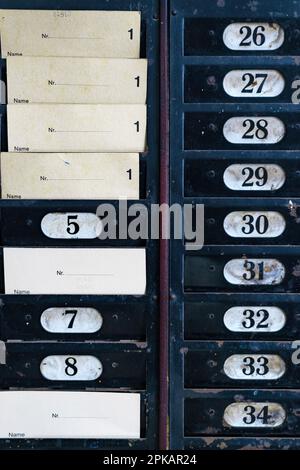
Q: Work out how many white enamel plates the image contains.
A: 12